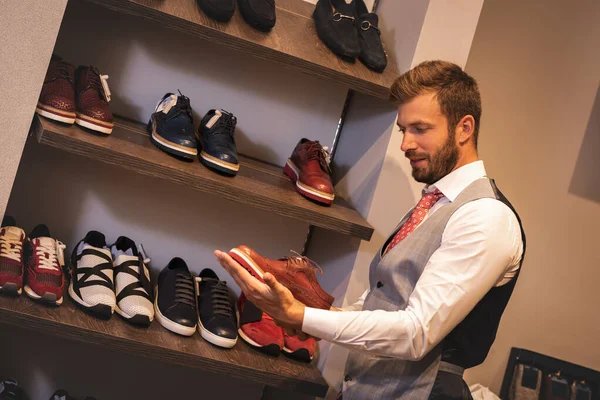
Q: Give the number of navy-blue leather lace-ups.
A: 2